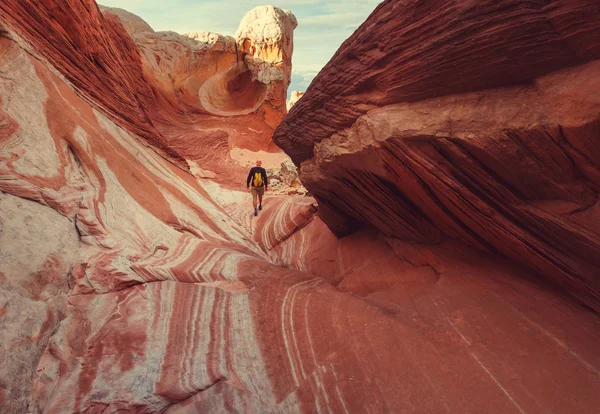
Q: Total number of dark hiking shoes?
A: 2